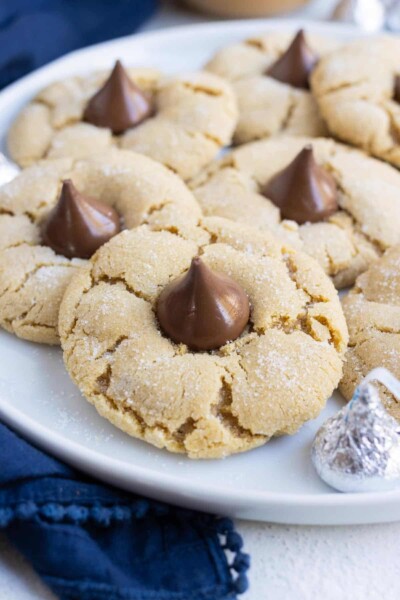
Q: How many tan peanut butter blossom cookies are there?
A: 7